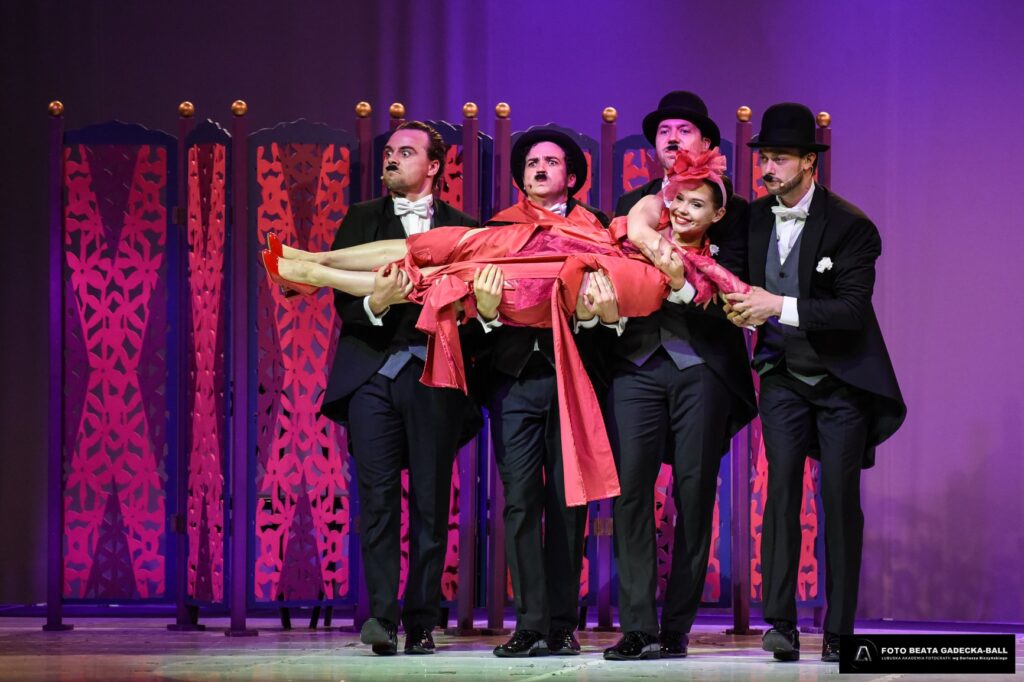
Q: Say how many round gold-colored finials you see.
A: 10